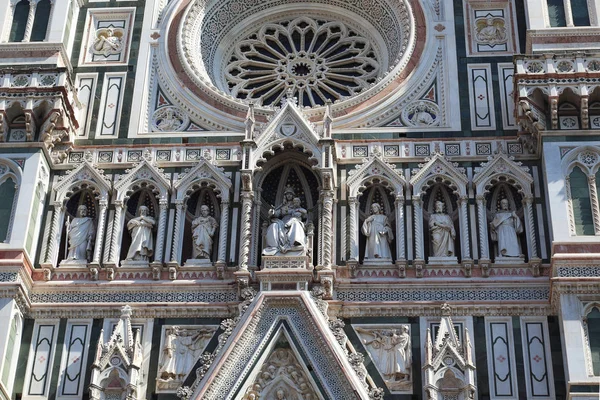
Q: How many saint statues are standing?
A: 6